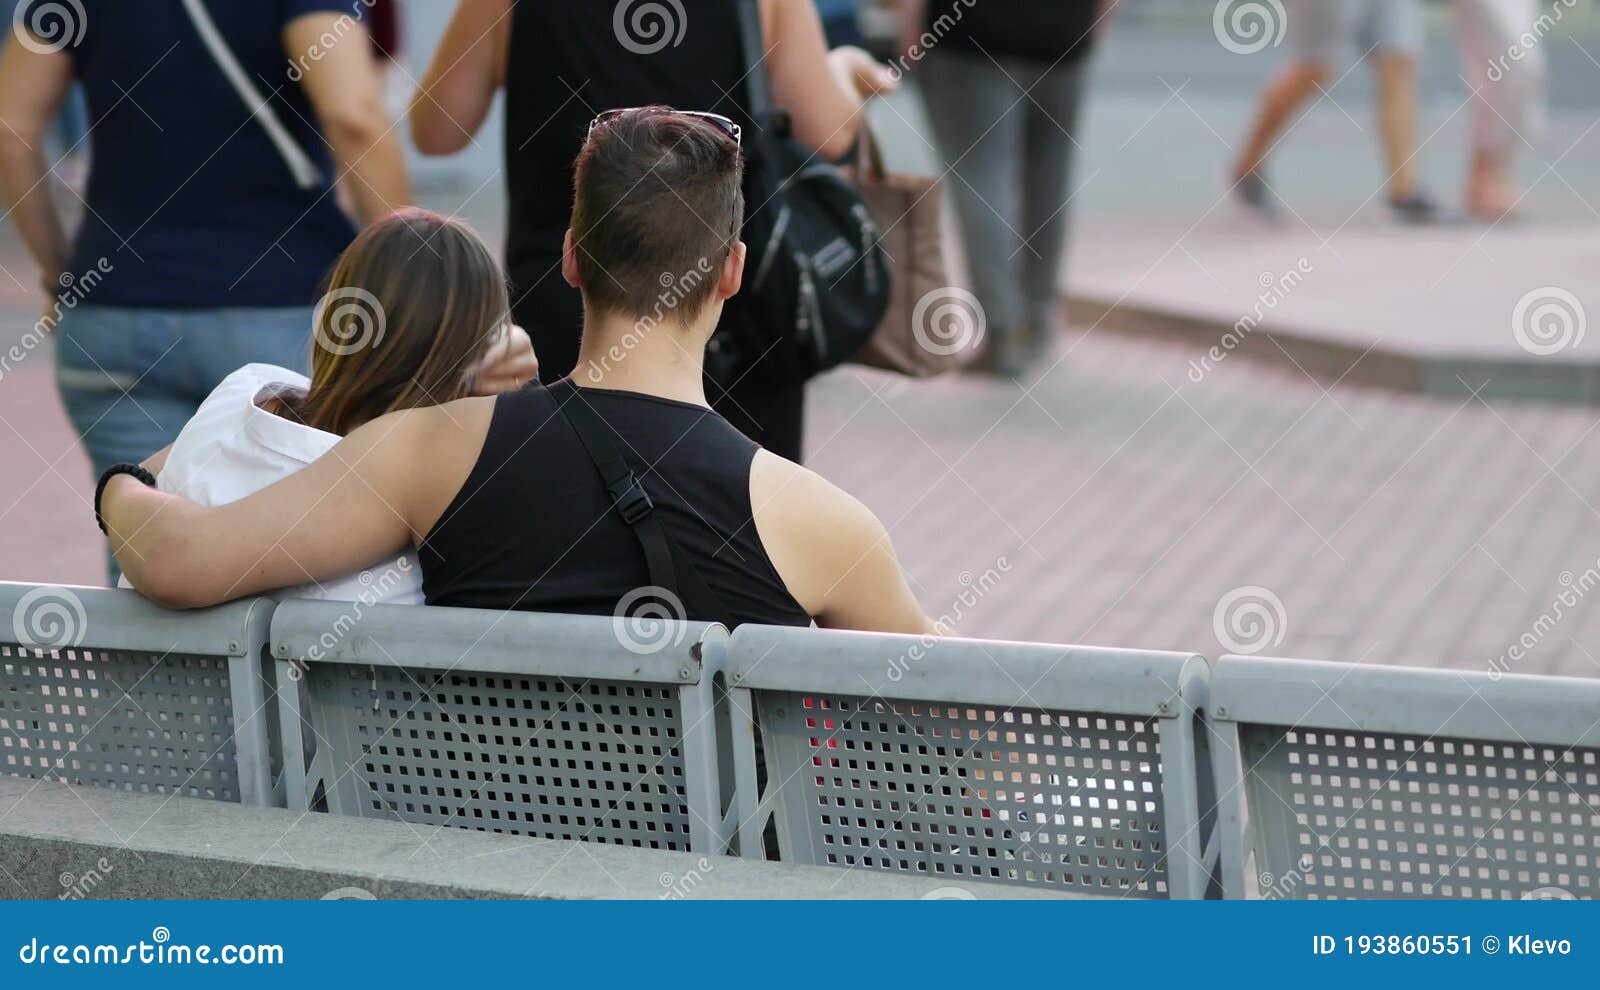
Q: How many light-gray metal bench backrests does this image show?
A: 4